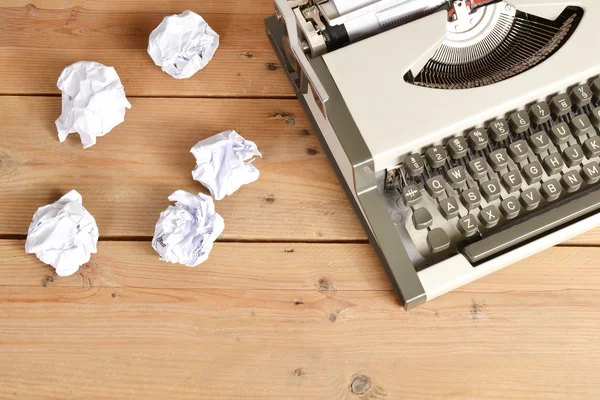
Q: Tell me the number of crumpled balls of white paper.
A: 5